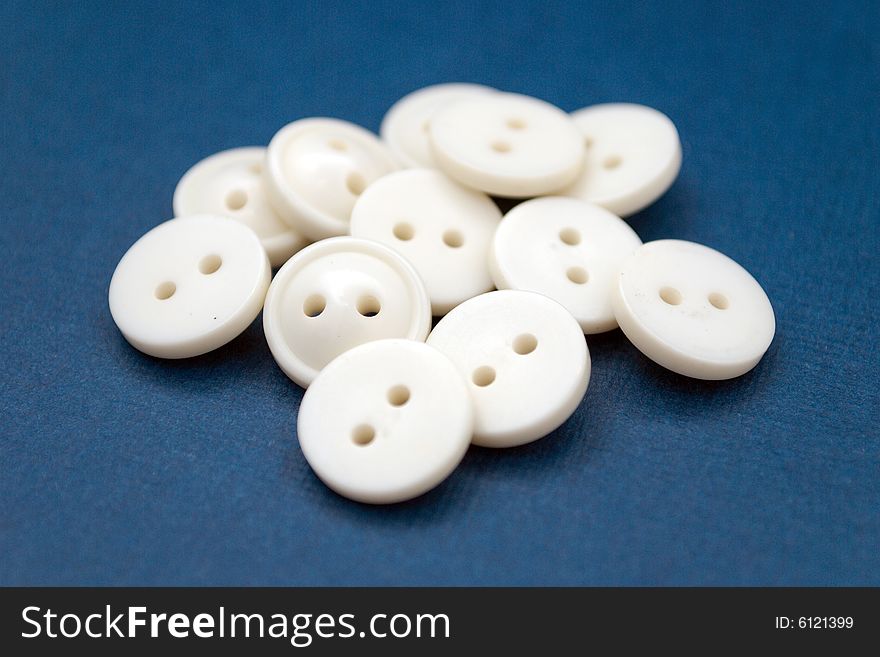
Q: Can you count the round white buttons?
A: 12